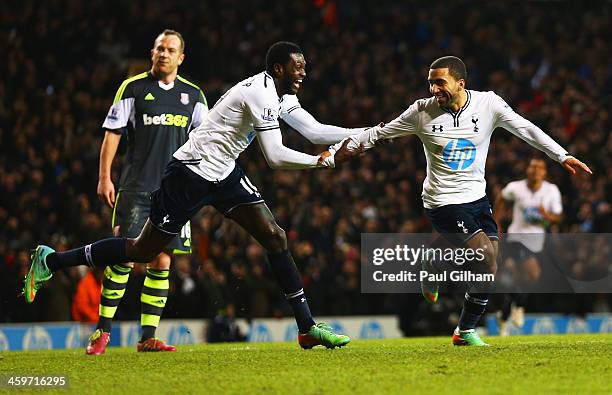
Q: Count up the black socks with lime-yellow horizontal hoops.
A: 2